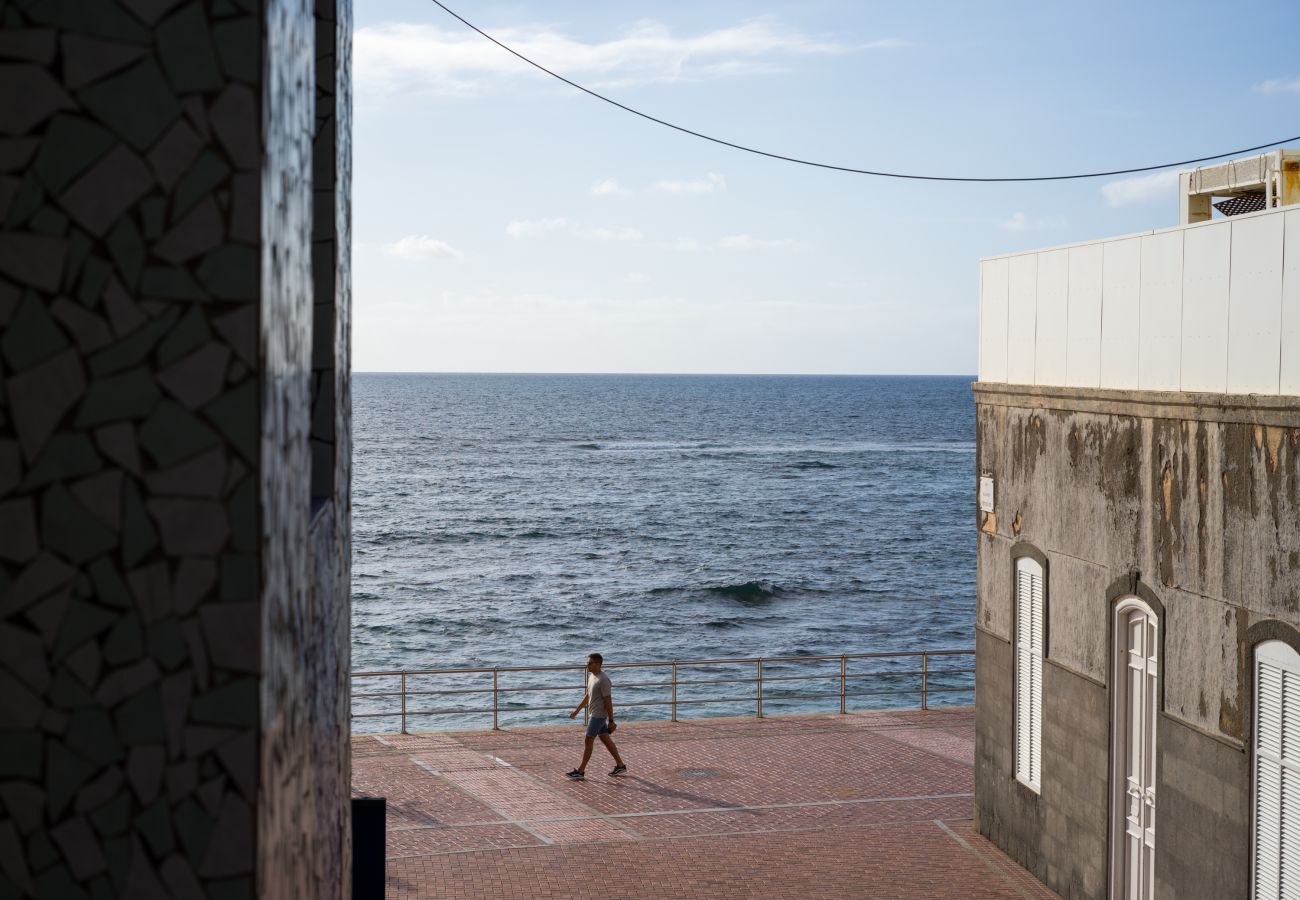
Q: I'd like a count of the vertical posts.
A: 7